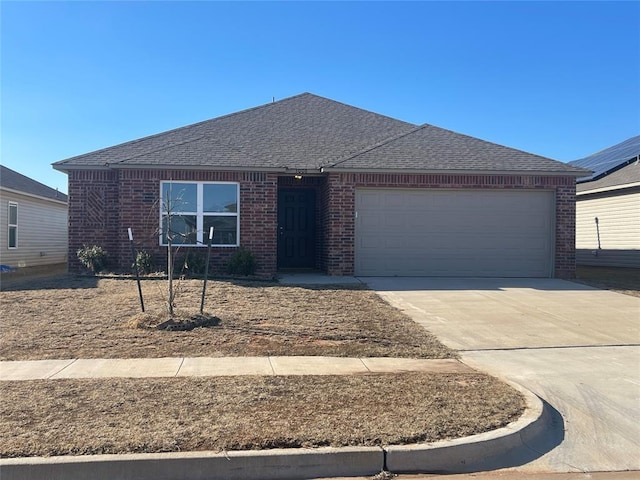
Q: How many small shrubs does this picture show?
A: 4